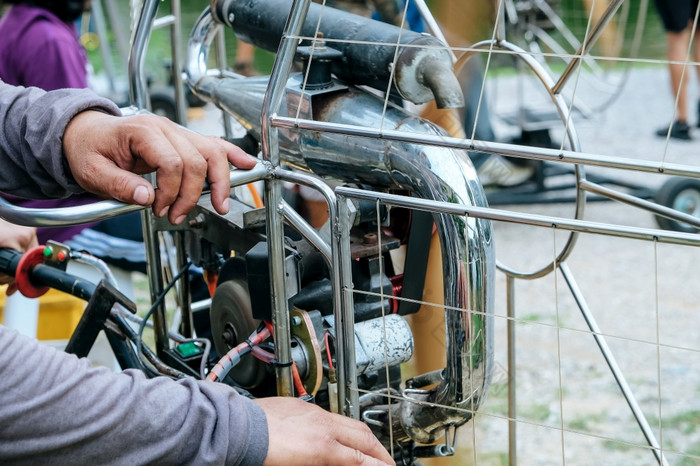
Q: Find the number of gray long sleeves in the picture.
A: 2